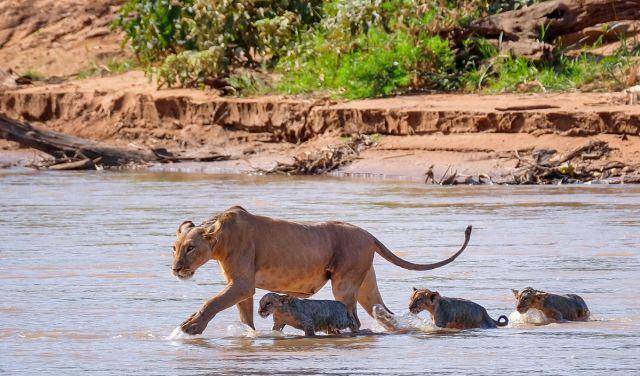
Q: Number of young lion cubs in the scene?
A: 3